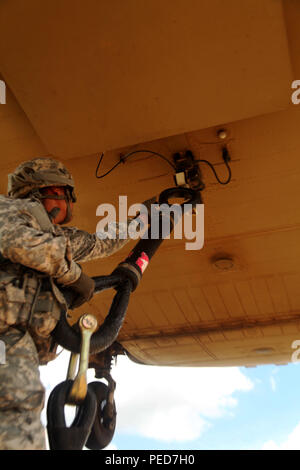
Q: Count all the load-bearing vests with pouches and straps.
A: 1